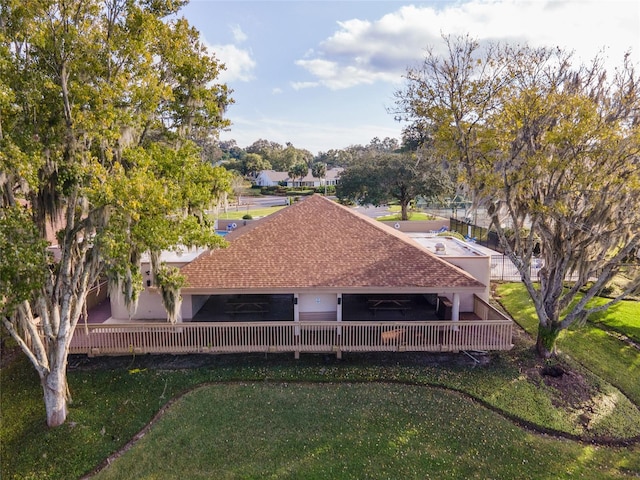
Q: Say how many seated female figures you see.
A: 0